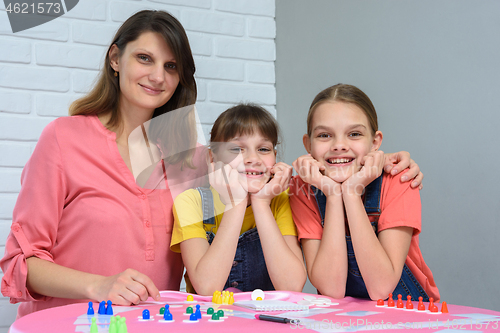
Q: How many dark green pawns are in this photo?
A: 5